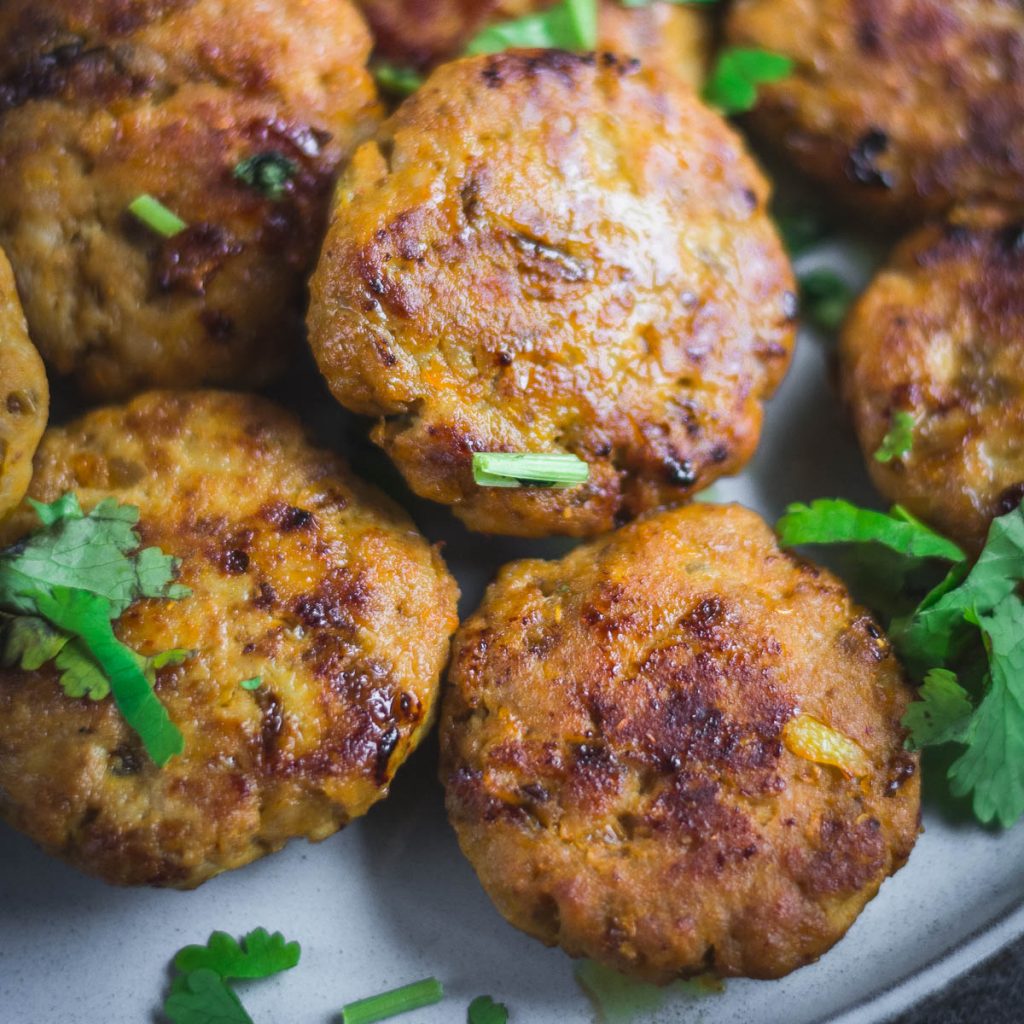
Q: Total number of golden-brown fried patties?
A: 8